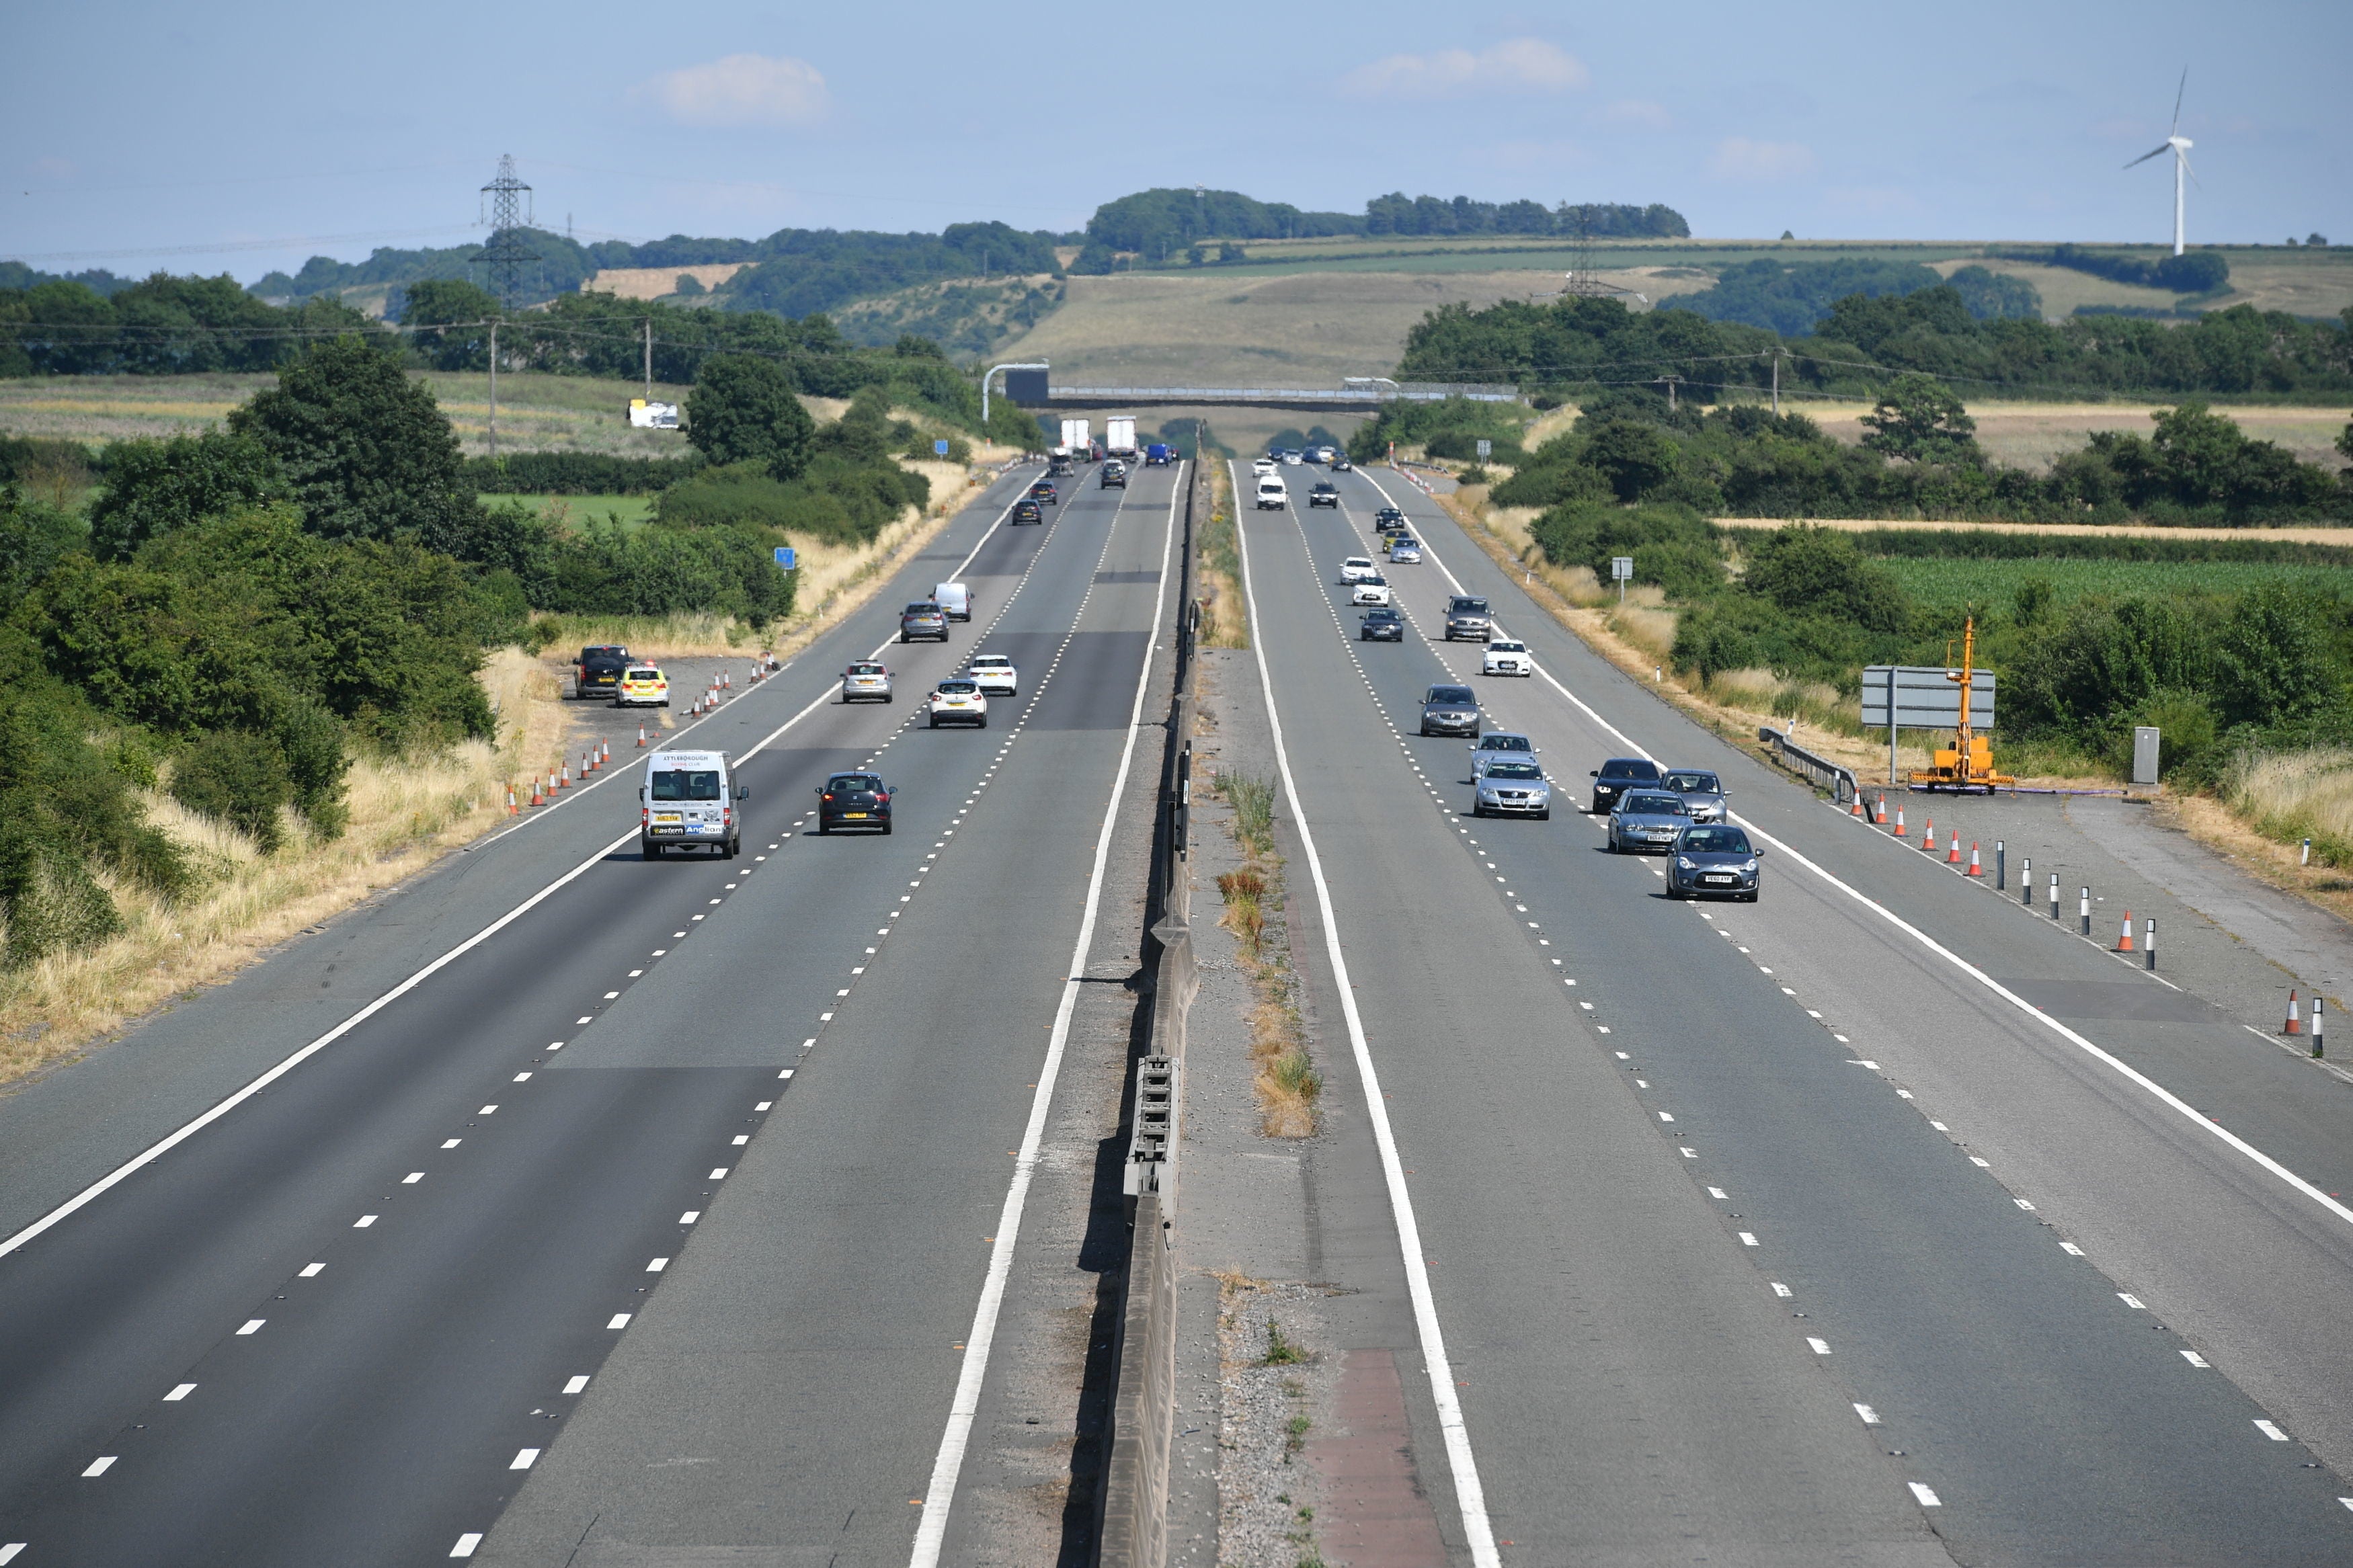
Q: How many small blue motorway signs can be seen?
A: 2